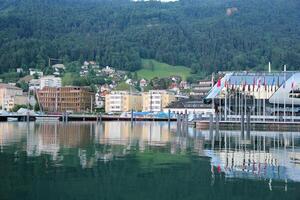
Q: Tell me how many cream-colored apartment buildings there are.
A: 2